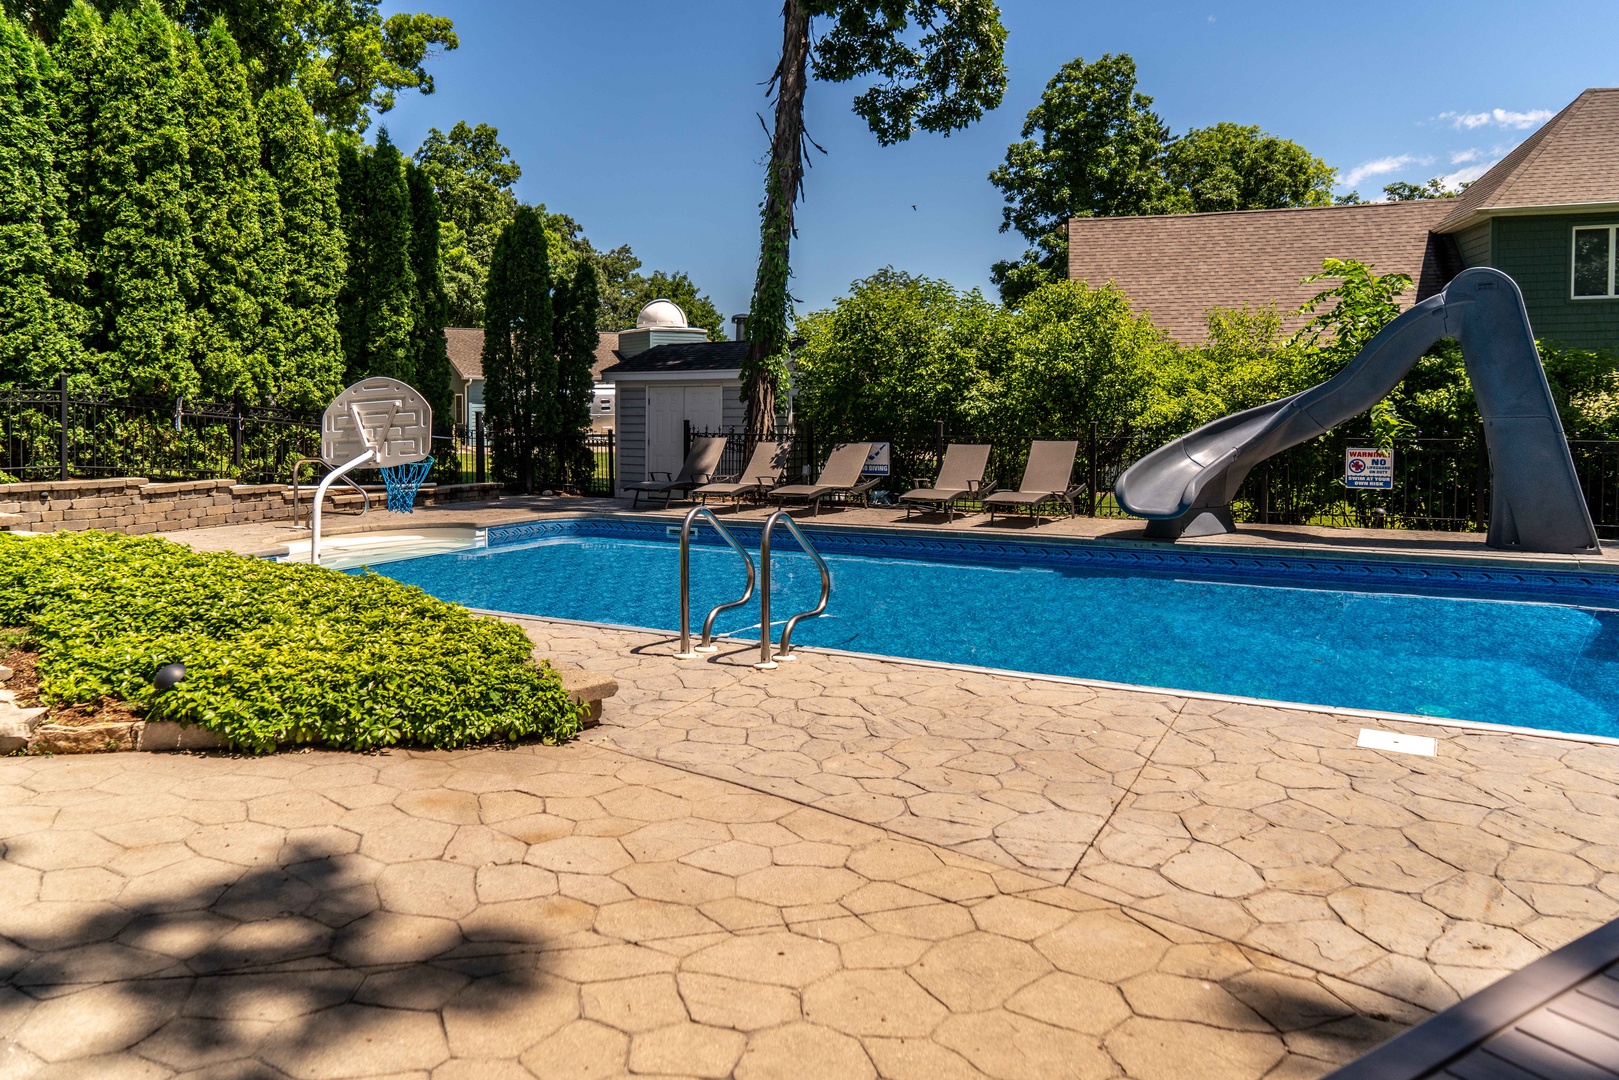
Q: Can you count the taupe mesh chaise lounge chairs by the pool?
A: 5